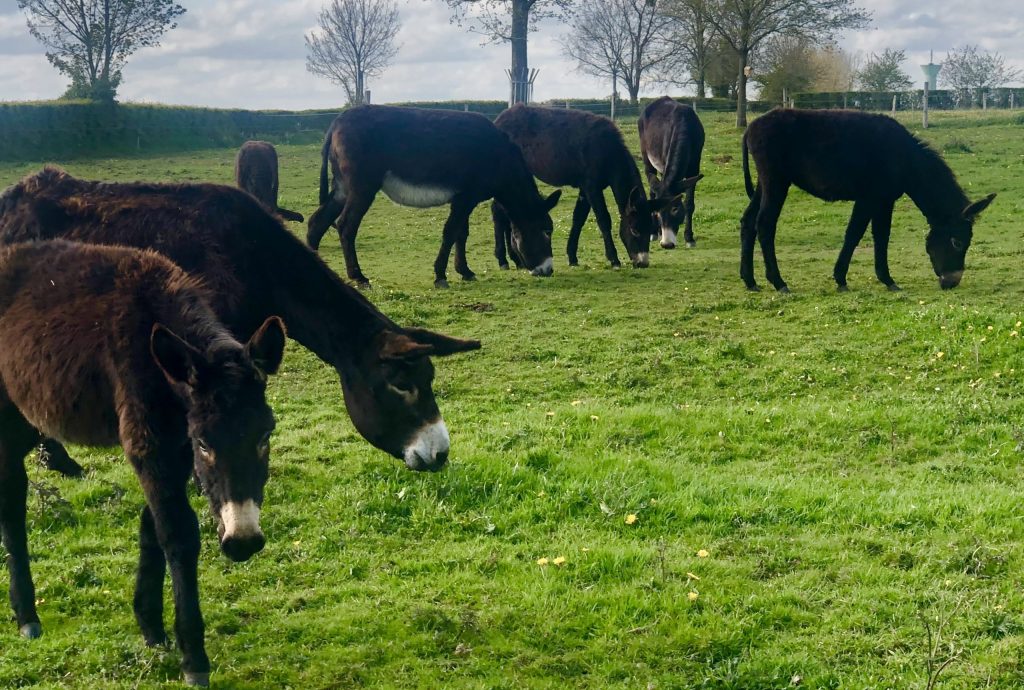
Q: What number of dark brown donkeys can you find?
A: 7